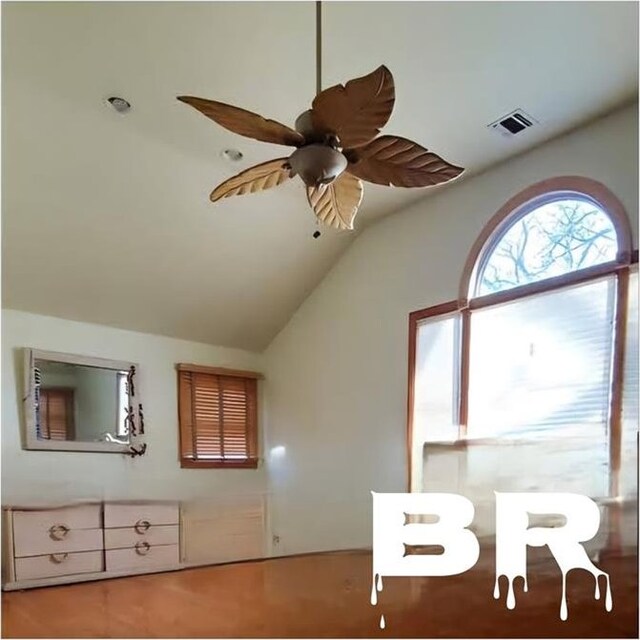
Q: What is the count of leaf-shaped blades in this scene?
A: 5